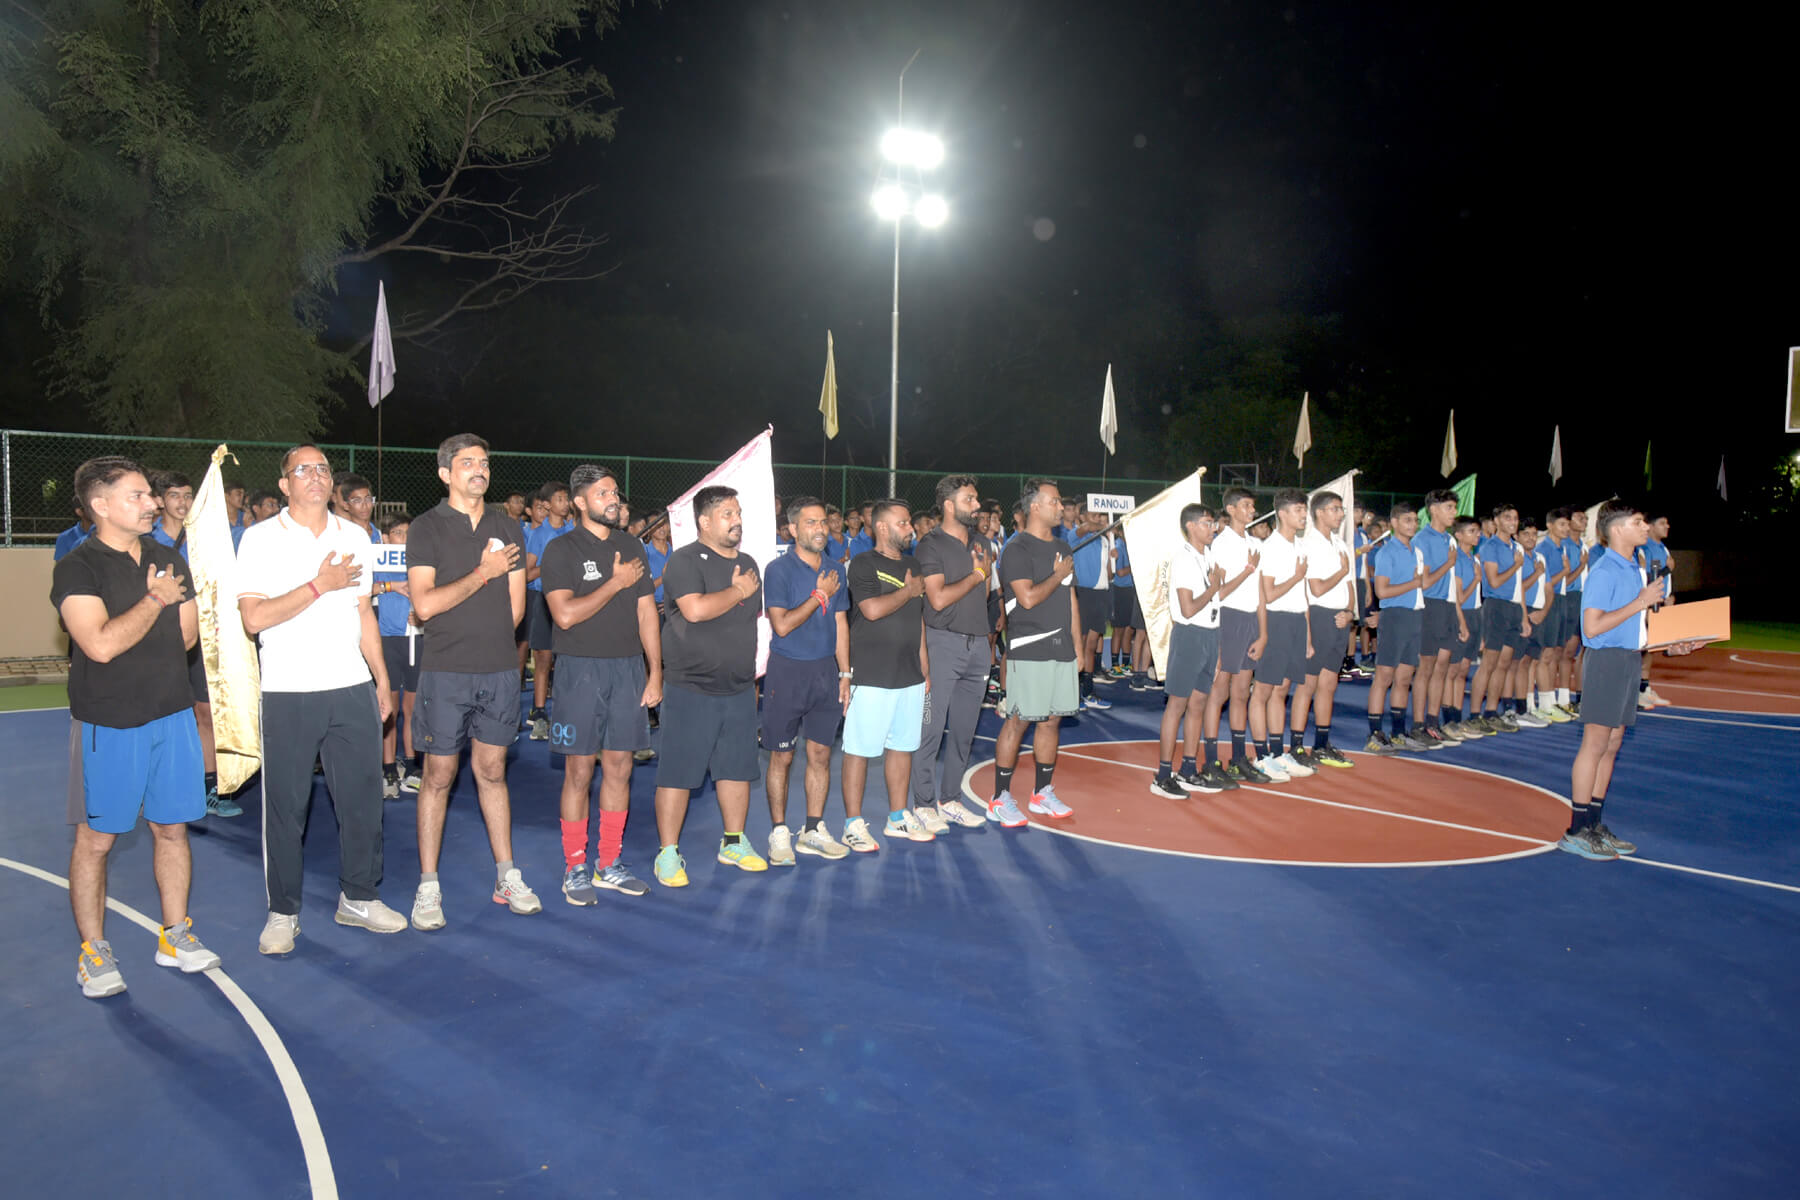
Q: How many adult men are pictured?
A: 9